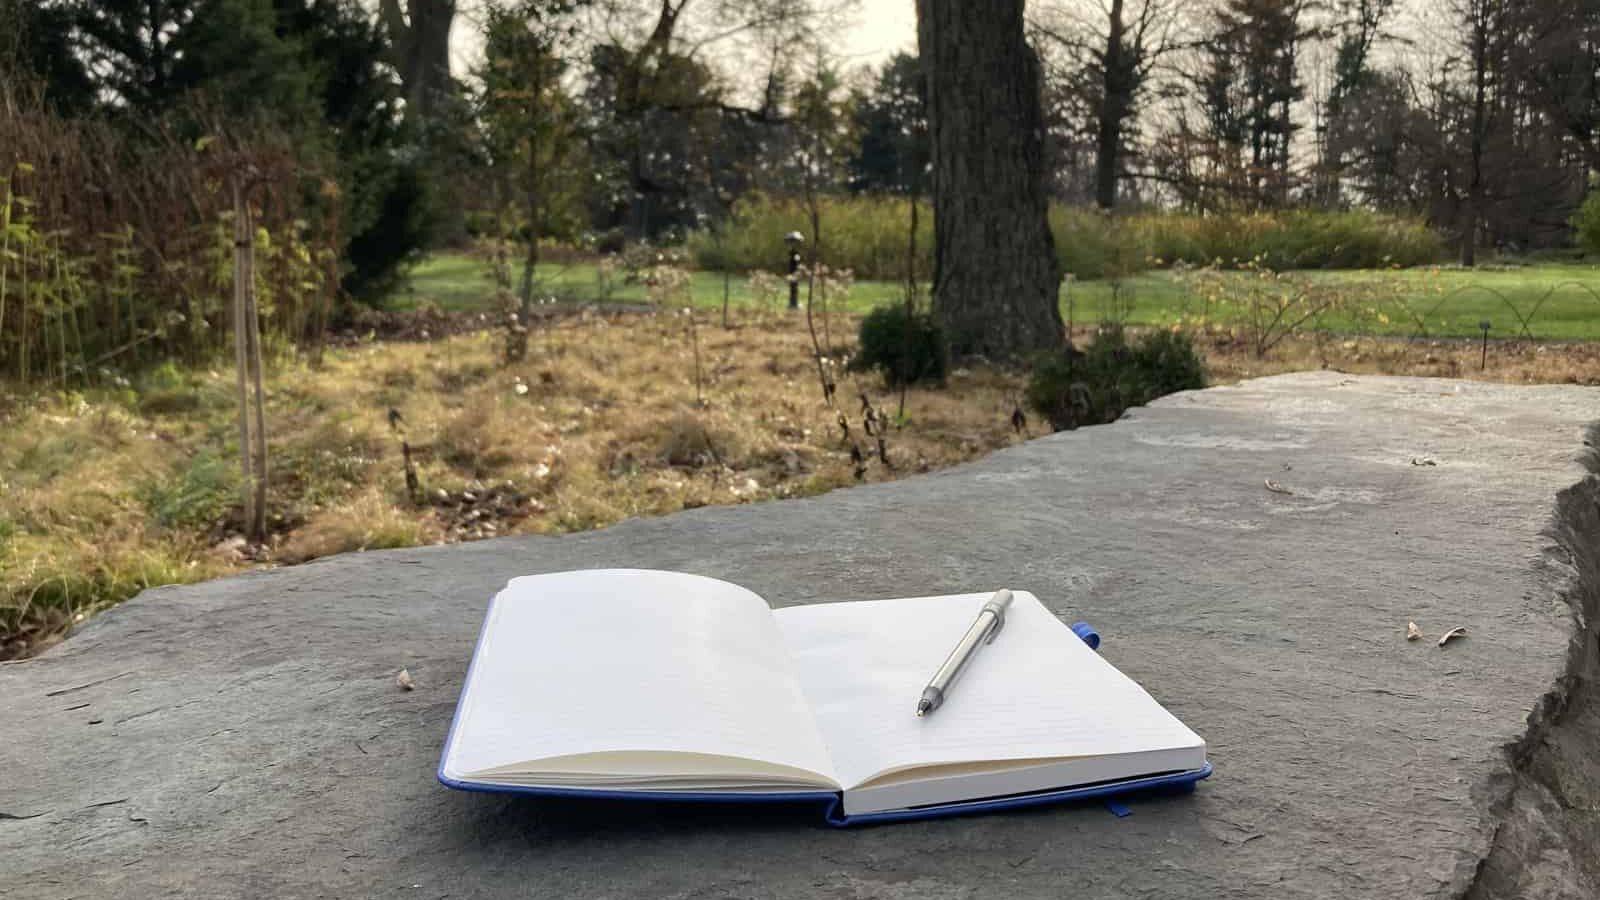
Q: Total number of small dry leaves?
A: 5